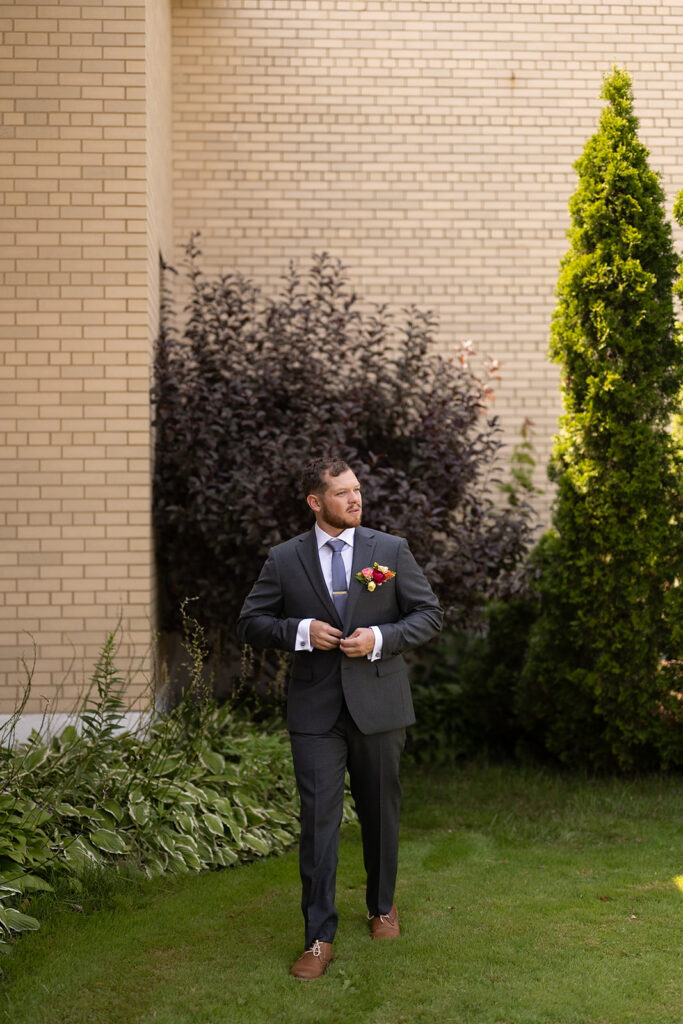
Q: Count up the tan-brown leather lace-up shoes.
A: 2